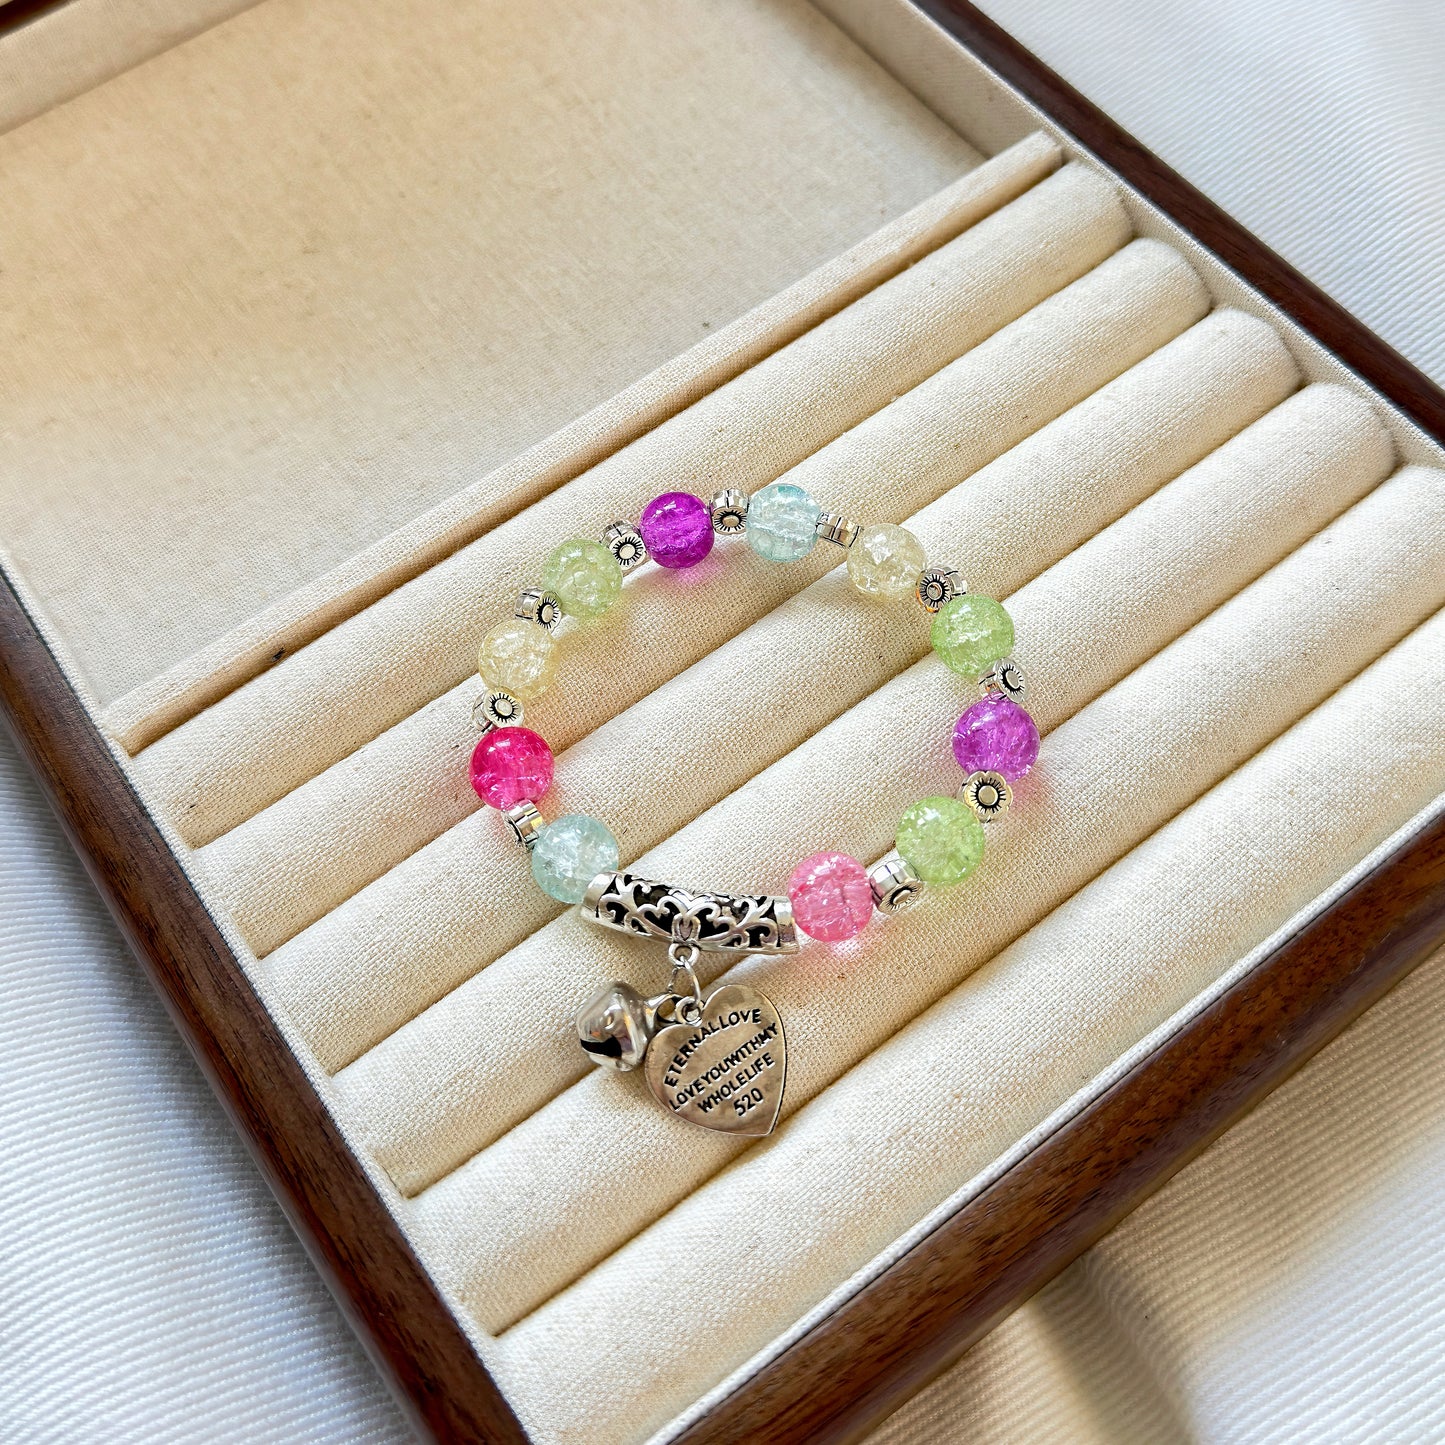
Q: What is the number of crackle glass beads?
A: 11